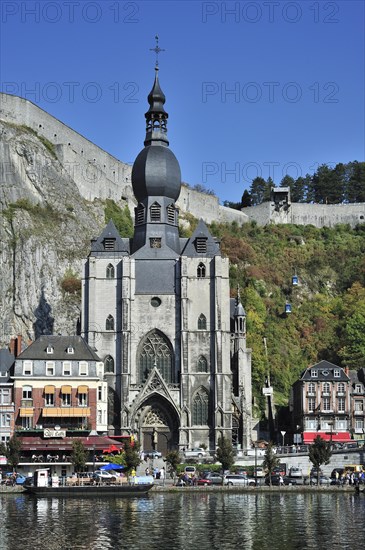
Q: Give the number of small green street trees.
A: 7